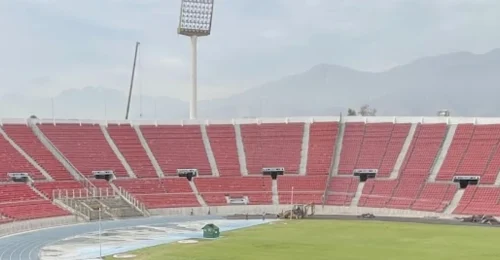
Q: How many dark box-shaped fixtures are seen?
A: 6